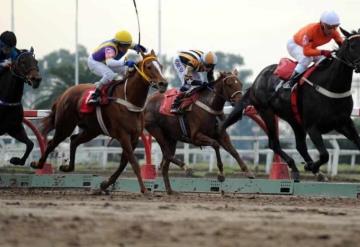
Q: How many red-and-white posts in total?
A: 3